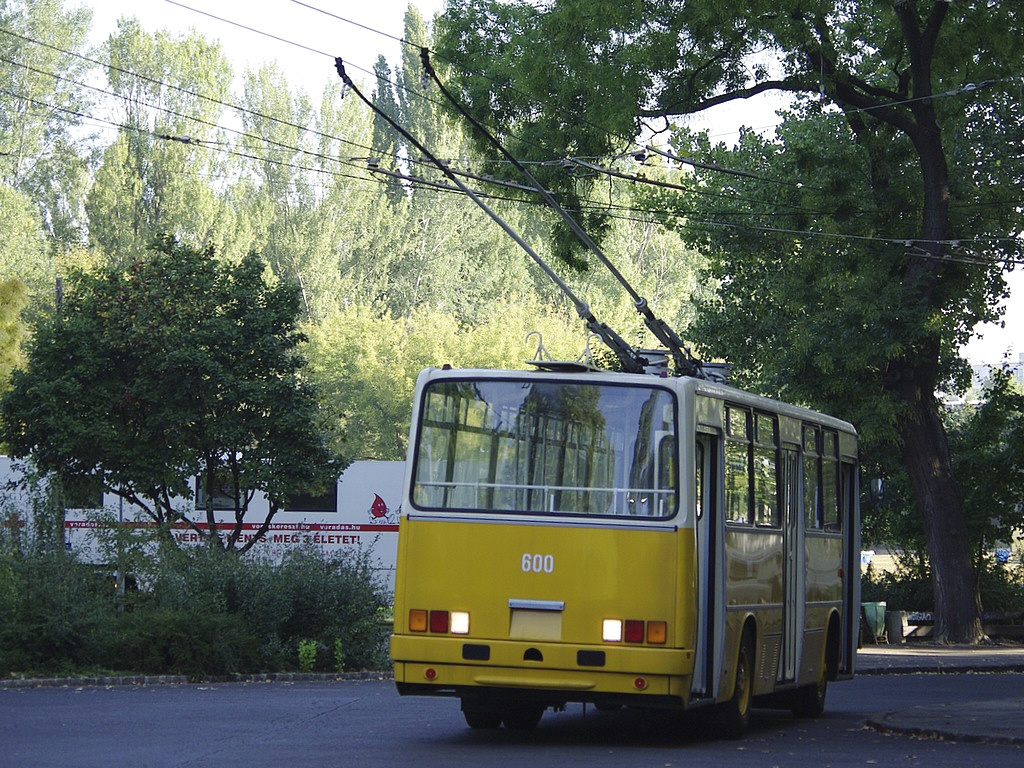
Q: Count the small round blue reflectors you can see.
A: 0